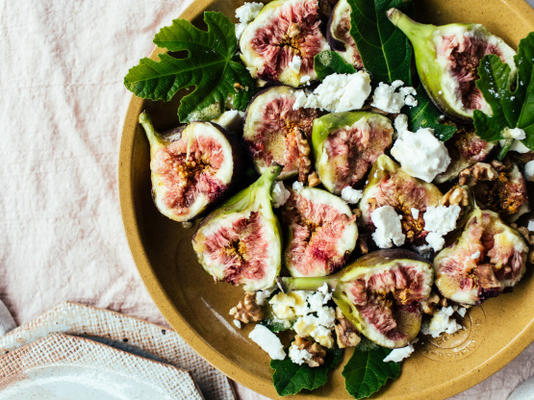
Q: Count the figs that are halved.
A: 13